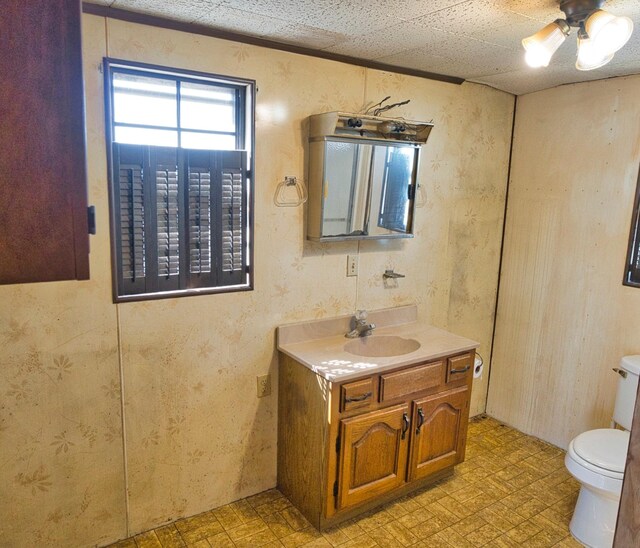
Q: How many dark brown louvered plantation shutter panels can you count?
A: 4